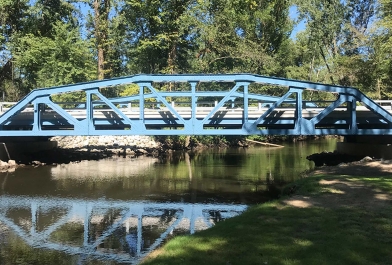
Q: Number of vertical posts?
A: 7